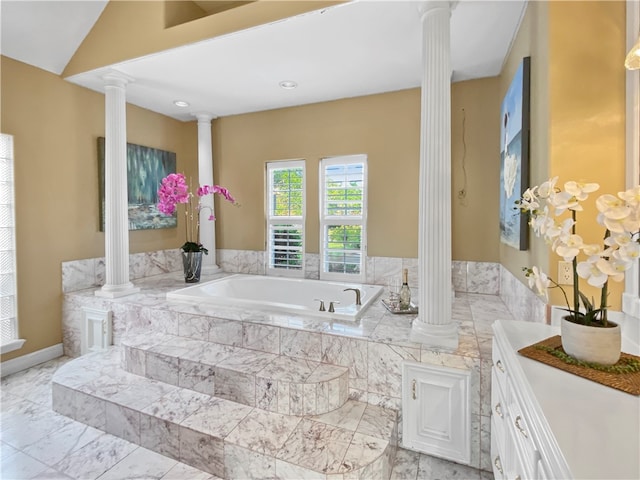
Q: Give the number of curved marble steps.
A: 2